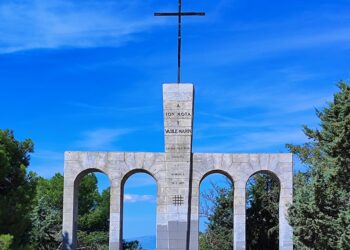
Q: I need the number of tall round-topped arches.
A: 4